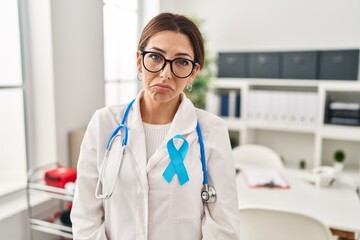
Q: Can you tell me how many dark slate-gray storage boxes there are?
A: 4